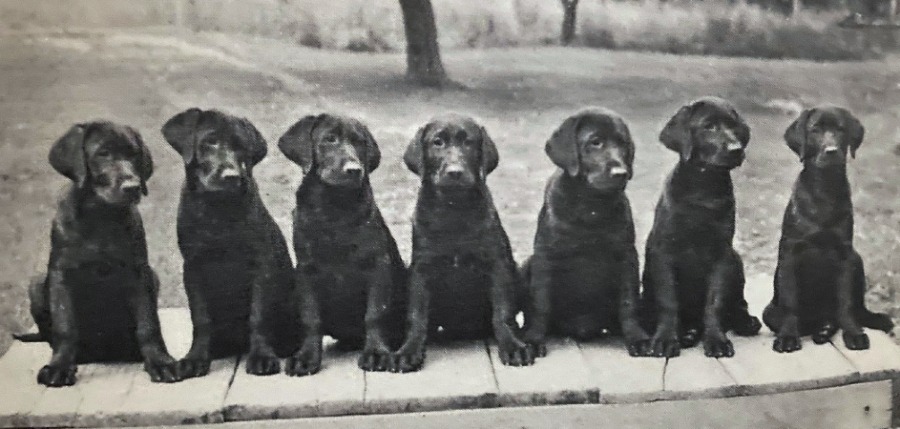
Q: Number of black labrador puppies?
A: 7